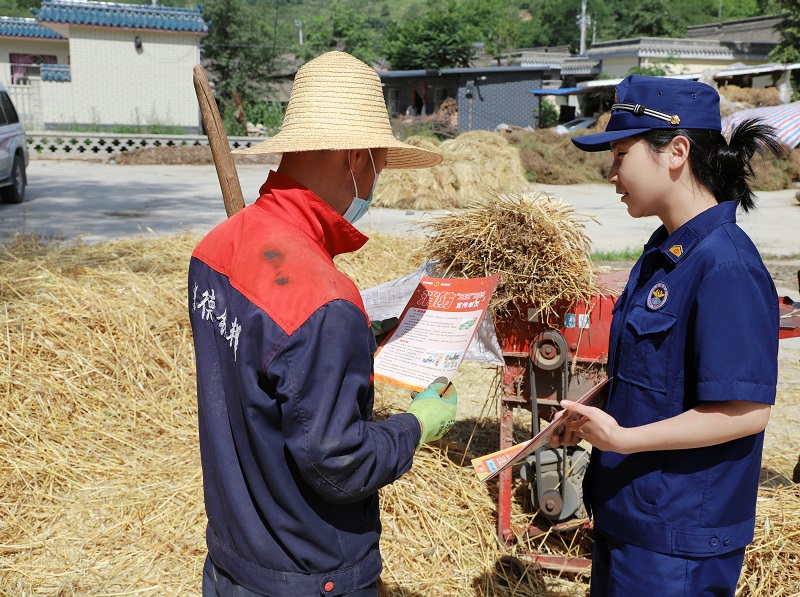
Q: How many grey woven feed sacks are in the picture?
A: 1